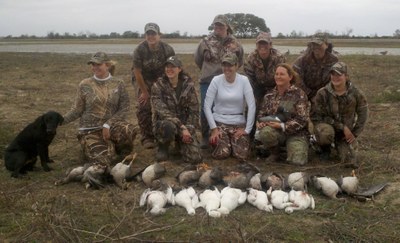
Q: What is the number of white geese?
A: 7